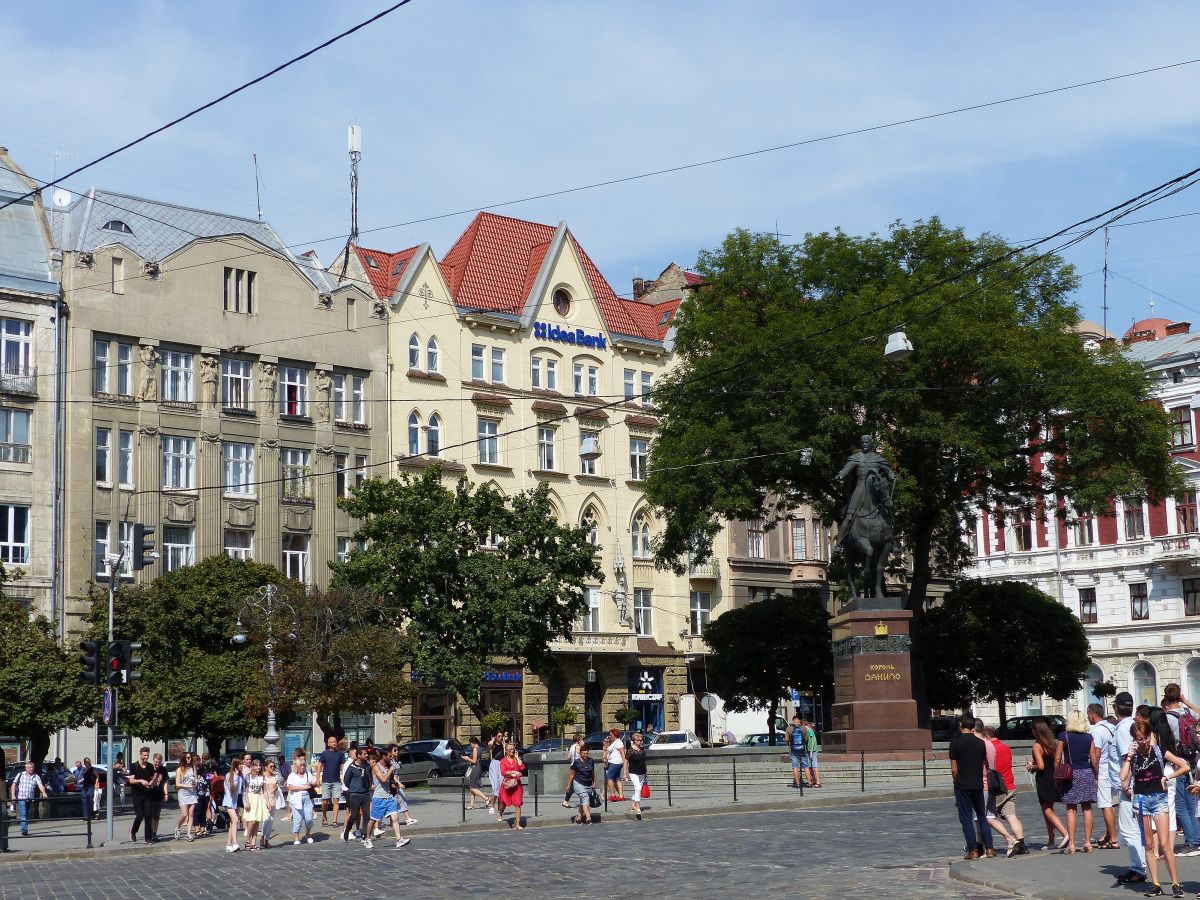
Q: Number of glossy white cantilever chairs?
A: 0